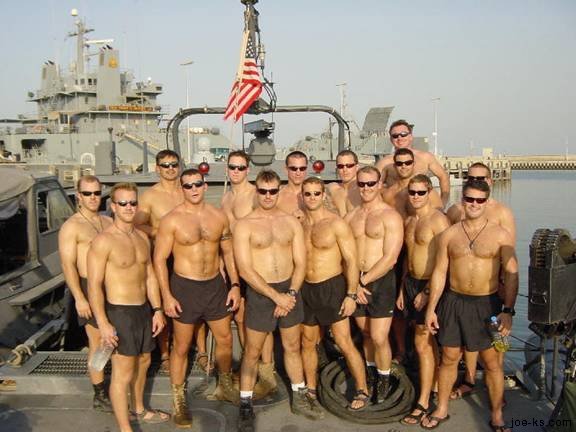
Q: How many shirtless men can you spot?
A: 15